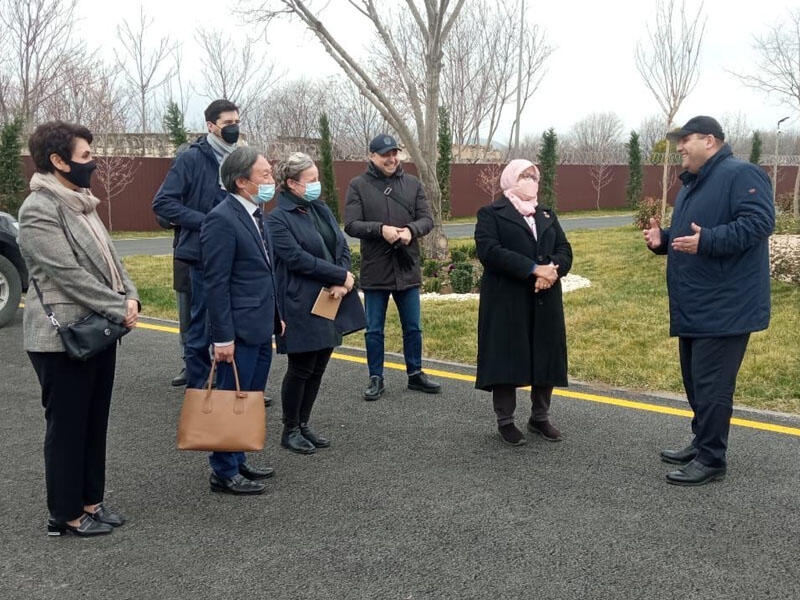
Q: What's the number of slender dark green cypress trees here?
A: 7